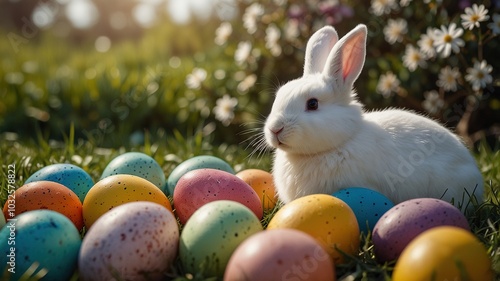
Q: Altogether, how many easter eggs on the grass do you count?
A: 15